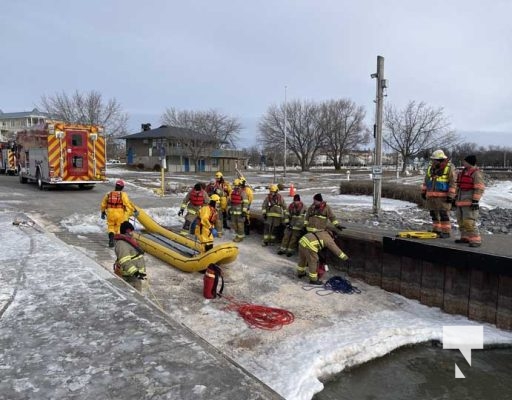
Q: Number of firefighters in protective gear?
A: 14